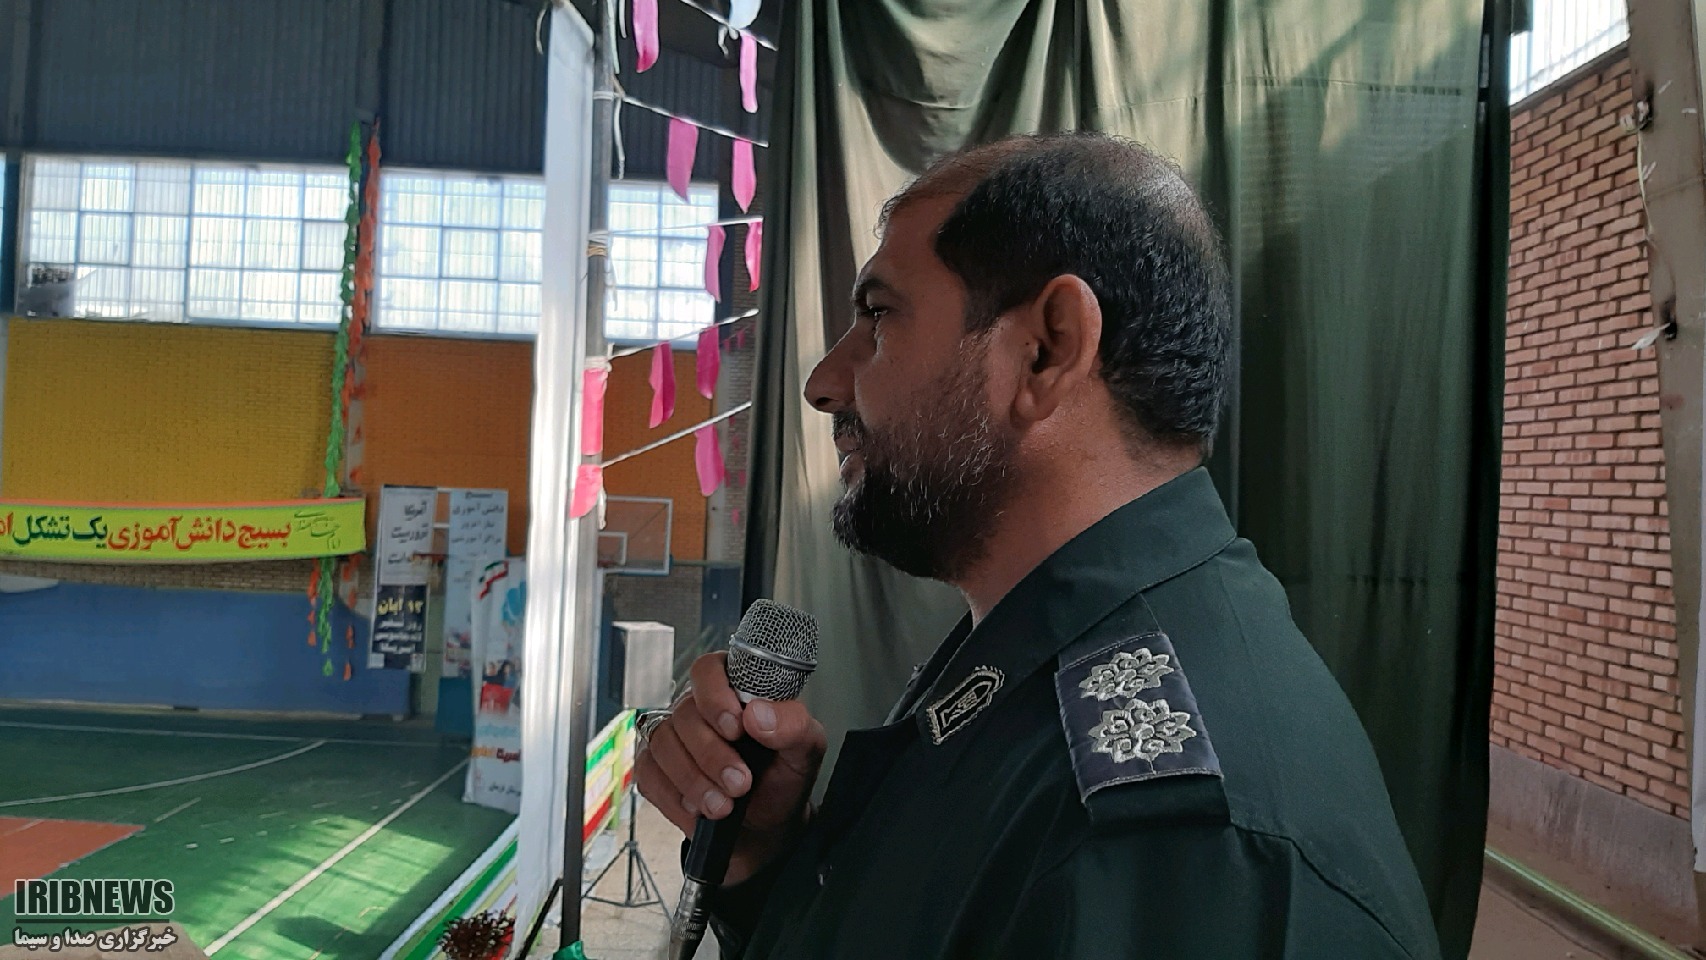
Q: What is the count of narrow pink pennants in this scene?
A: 11